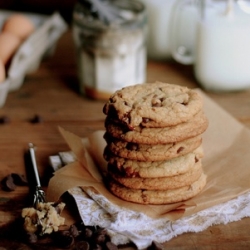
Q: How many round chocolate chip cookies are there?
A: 6